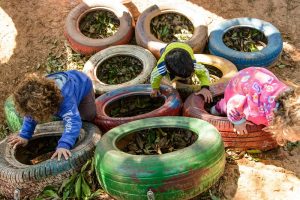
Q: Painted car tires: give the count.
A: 10